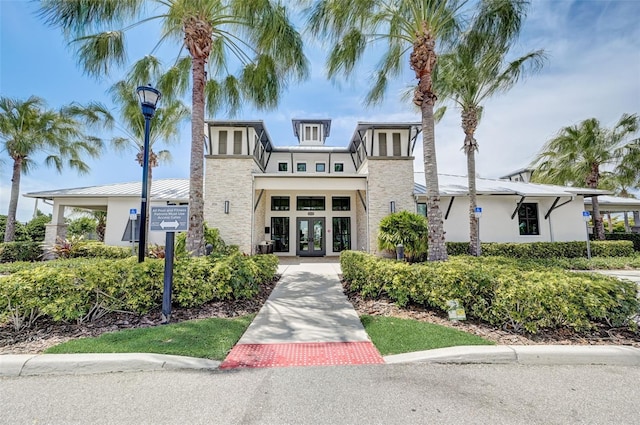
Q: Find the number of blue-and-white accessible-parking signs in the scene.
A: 3